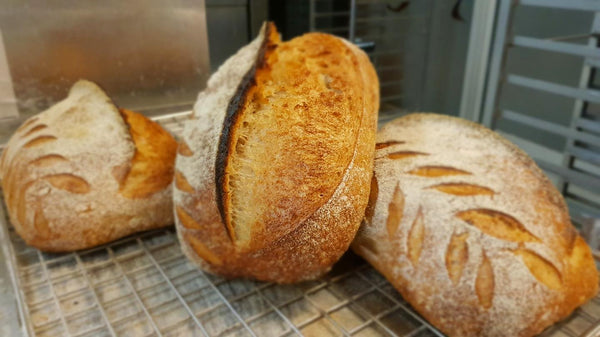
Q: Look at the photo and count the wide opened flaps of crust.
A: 2